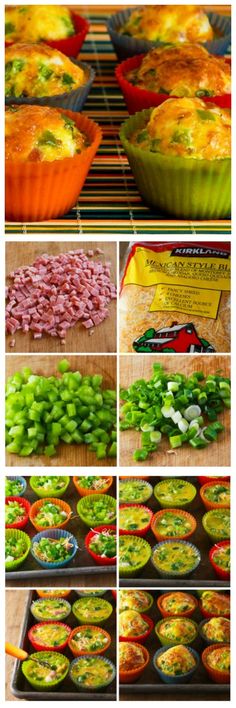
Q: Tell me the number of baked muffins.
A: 15